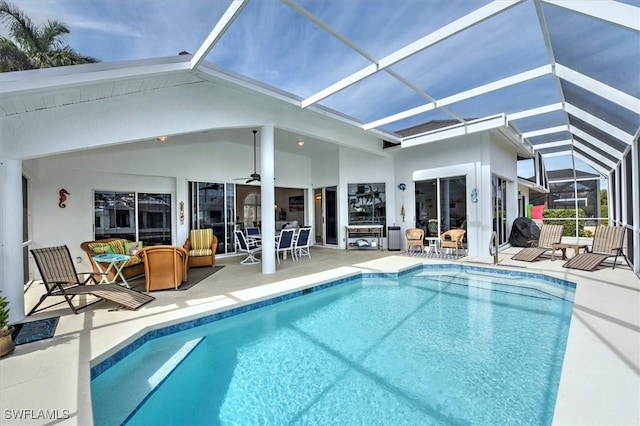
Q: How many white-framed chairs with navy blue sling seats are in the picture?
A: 4